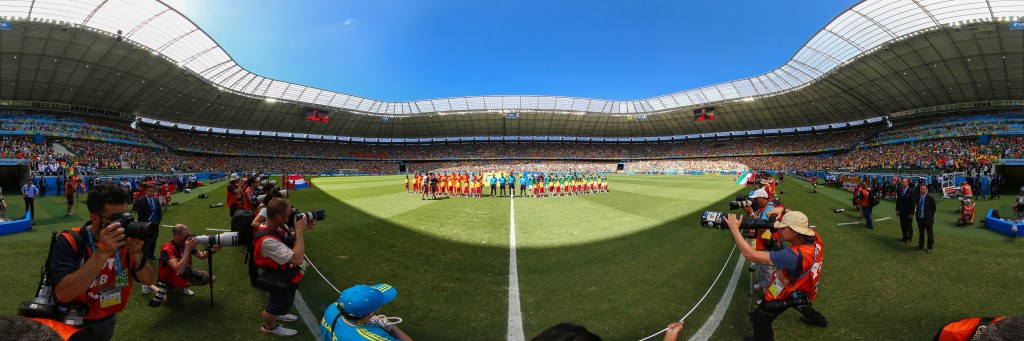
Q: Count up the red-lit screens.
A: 2